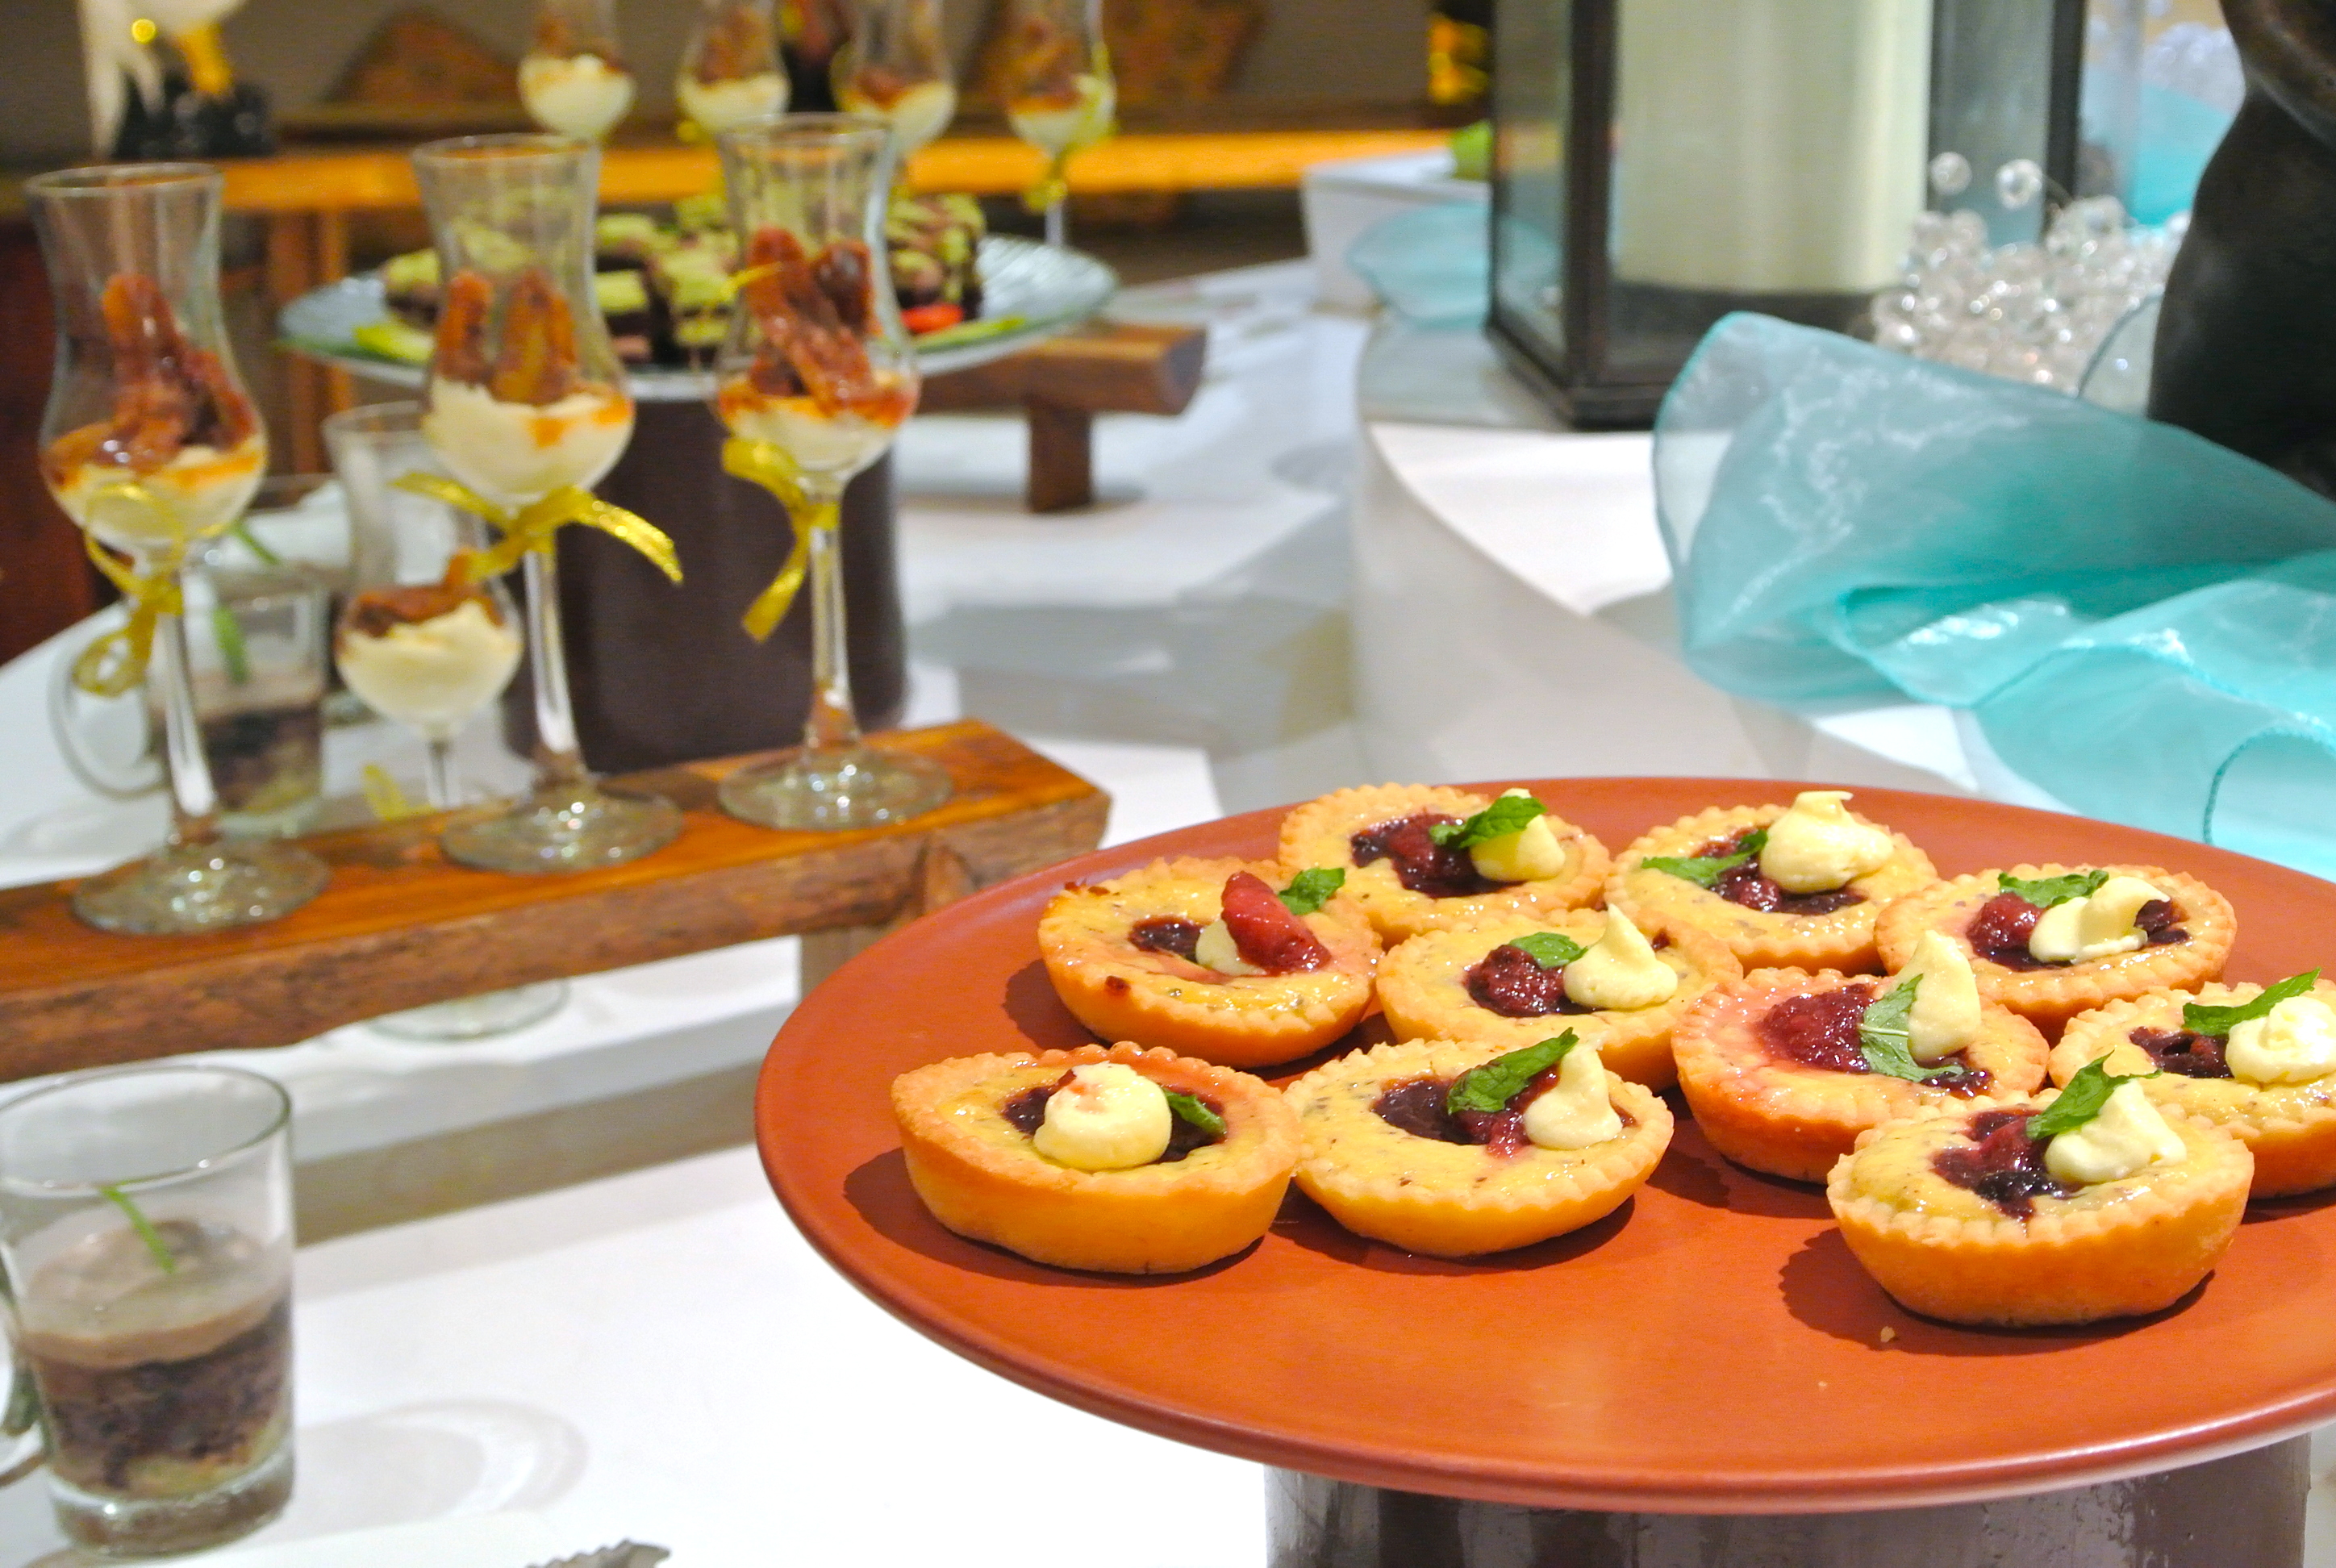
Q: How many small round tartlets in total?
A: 10